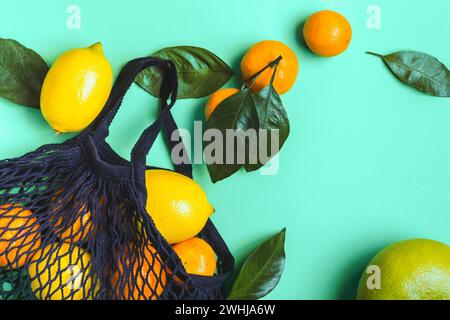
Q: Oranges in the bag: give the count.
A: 4